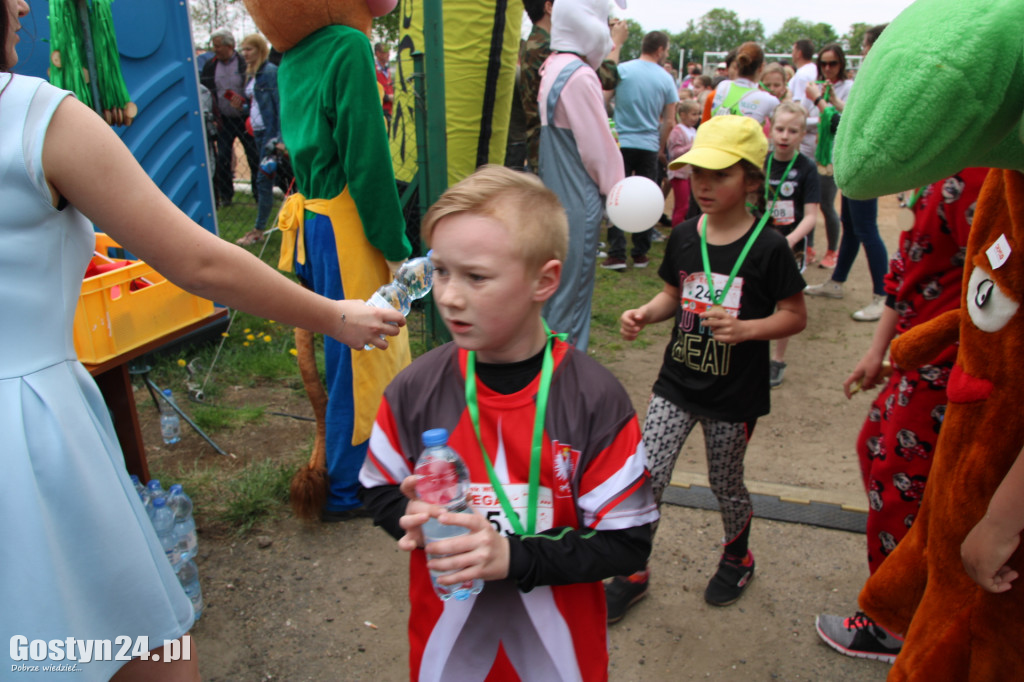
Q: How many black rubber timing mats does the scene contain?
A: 1